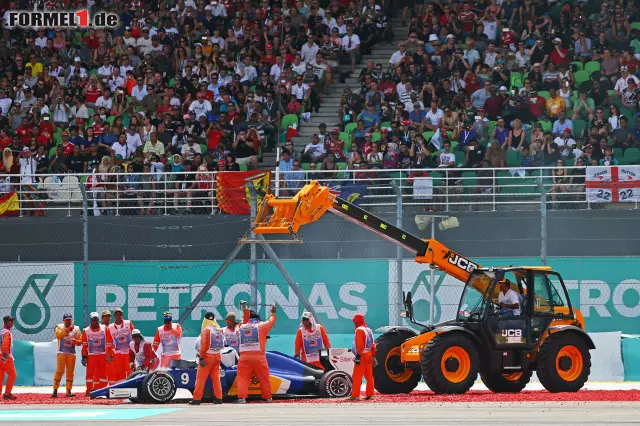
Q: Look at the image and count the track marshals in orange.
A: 12